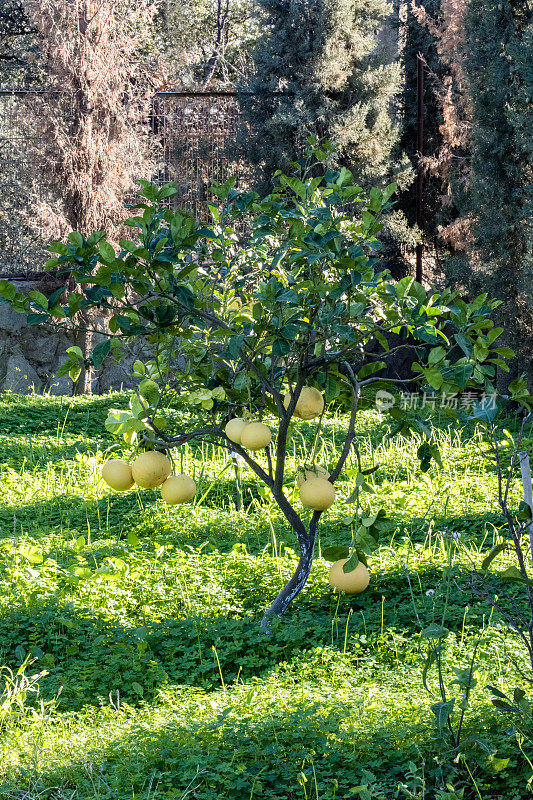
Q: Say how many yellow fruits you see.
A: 9